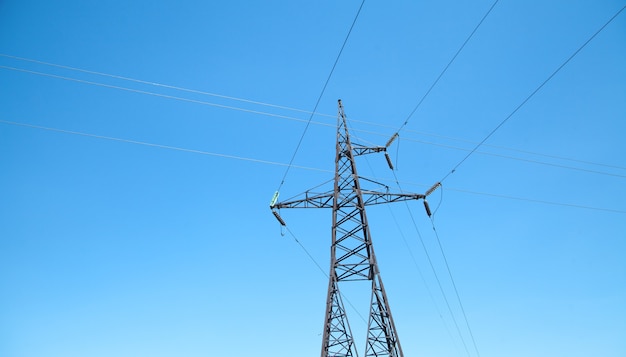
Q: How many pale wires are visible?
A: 3